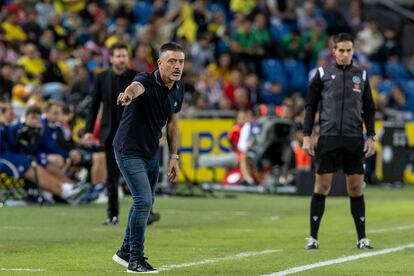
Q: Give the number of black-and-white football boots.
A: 2